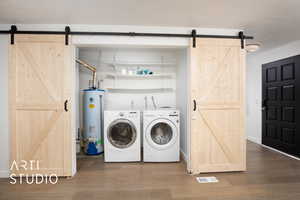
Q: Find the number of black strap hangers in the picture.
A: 4